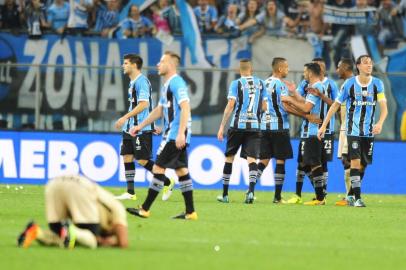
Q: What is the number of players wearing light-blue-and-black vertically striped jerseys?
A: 7